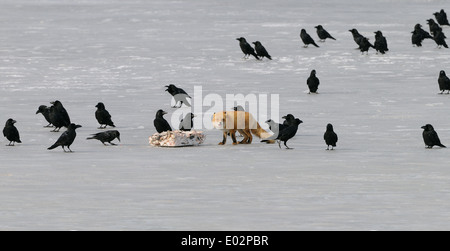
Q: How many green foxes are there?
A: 0